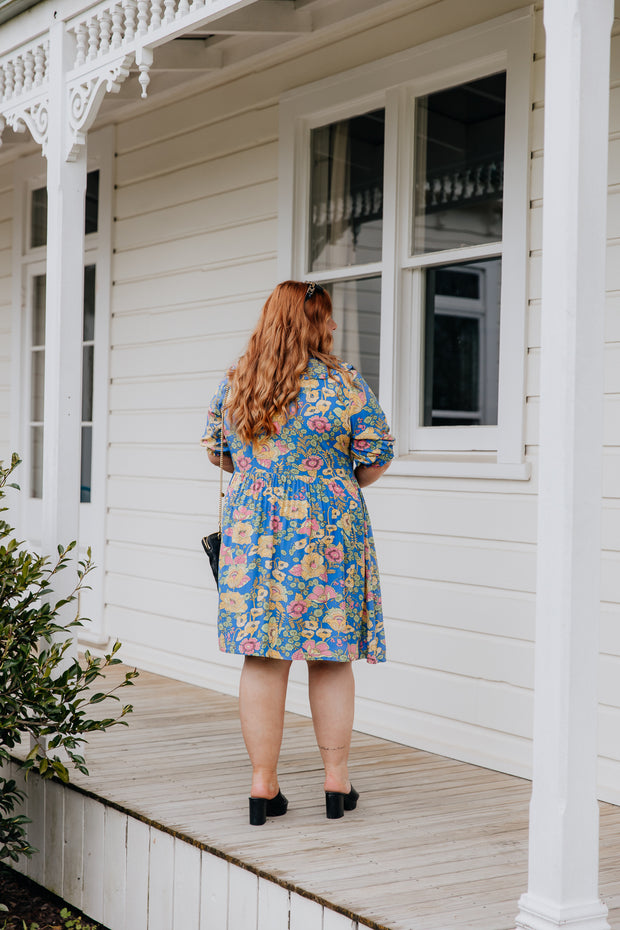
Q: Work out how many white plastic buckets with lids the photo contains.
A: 0